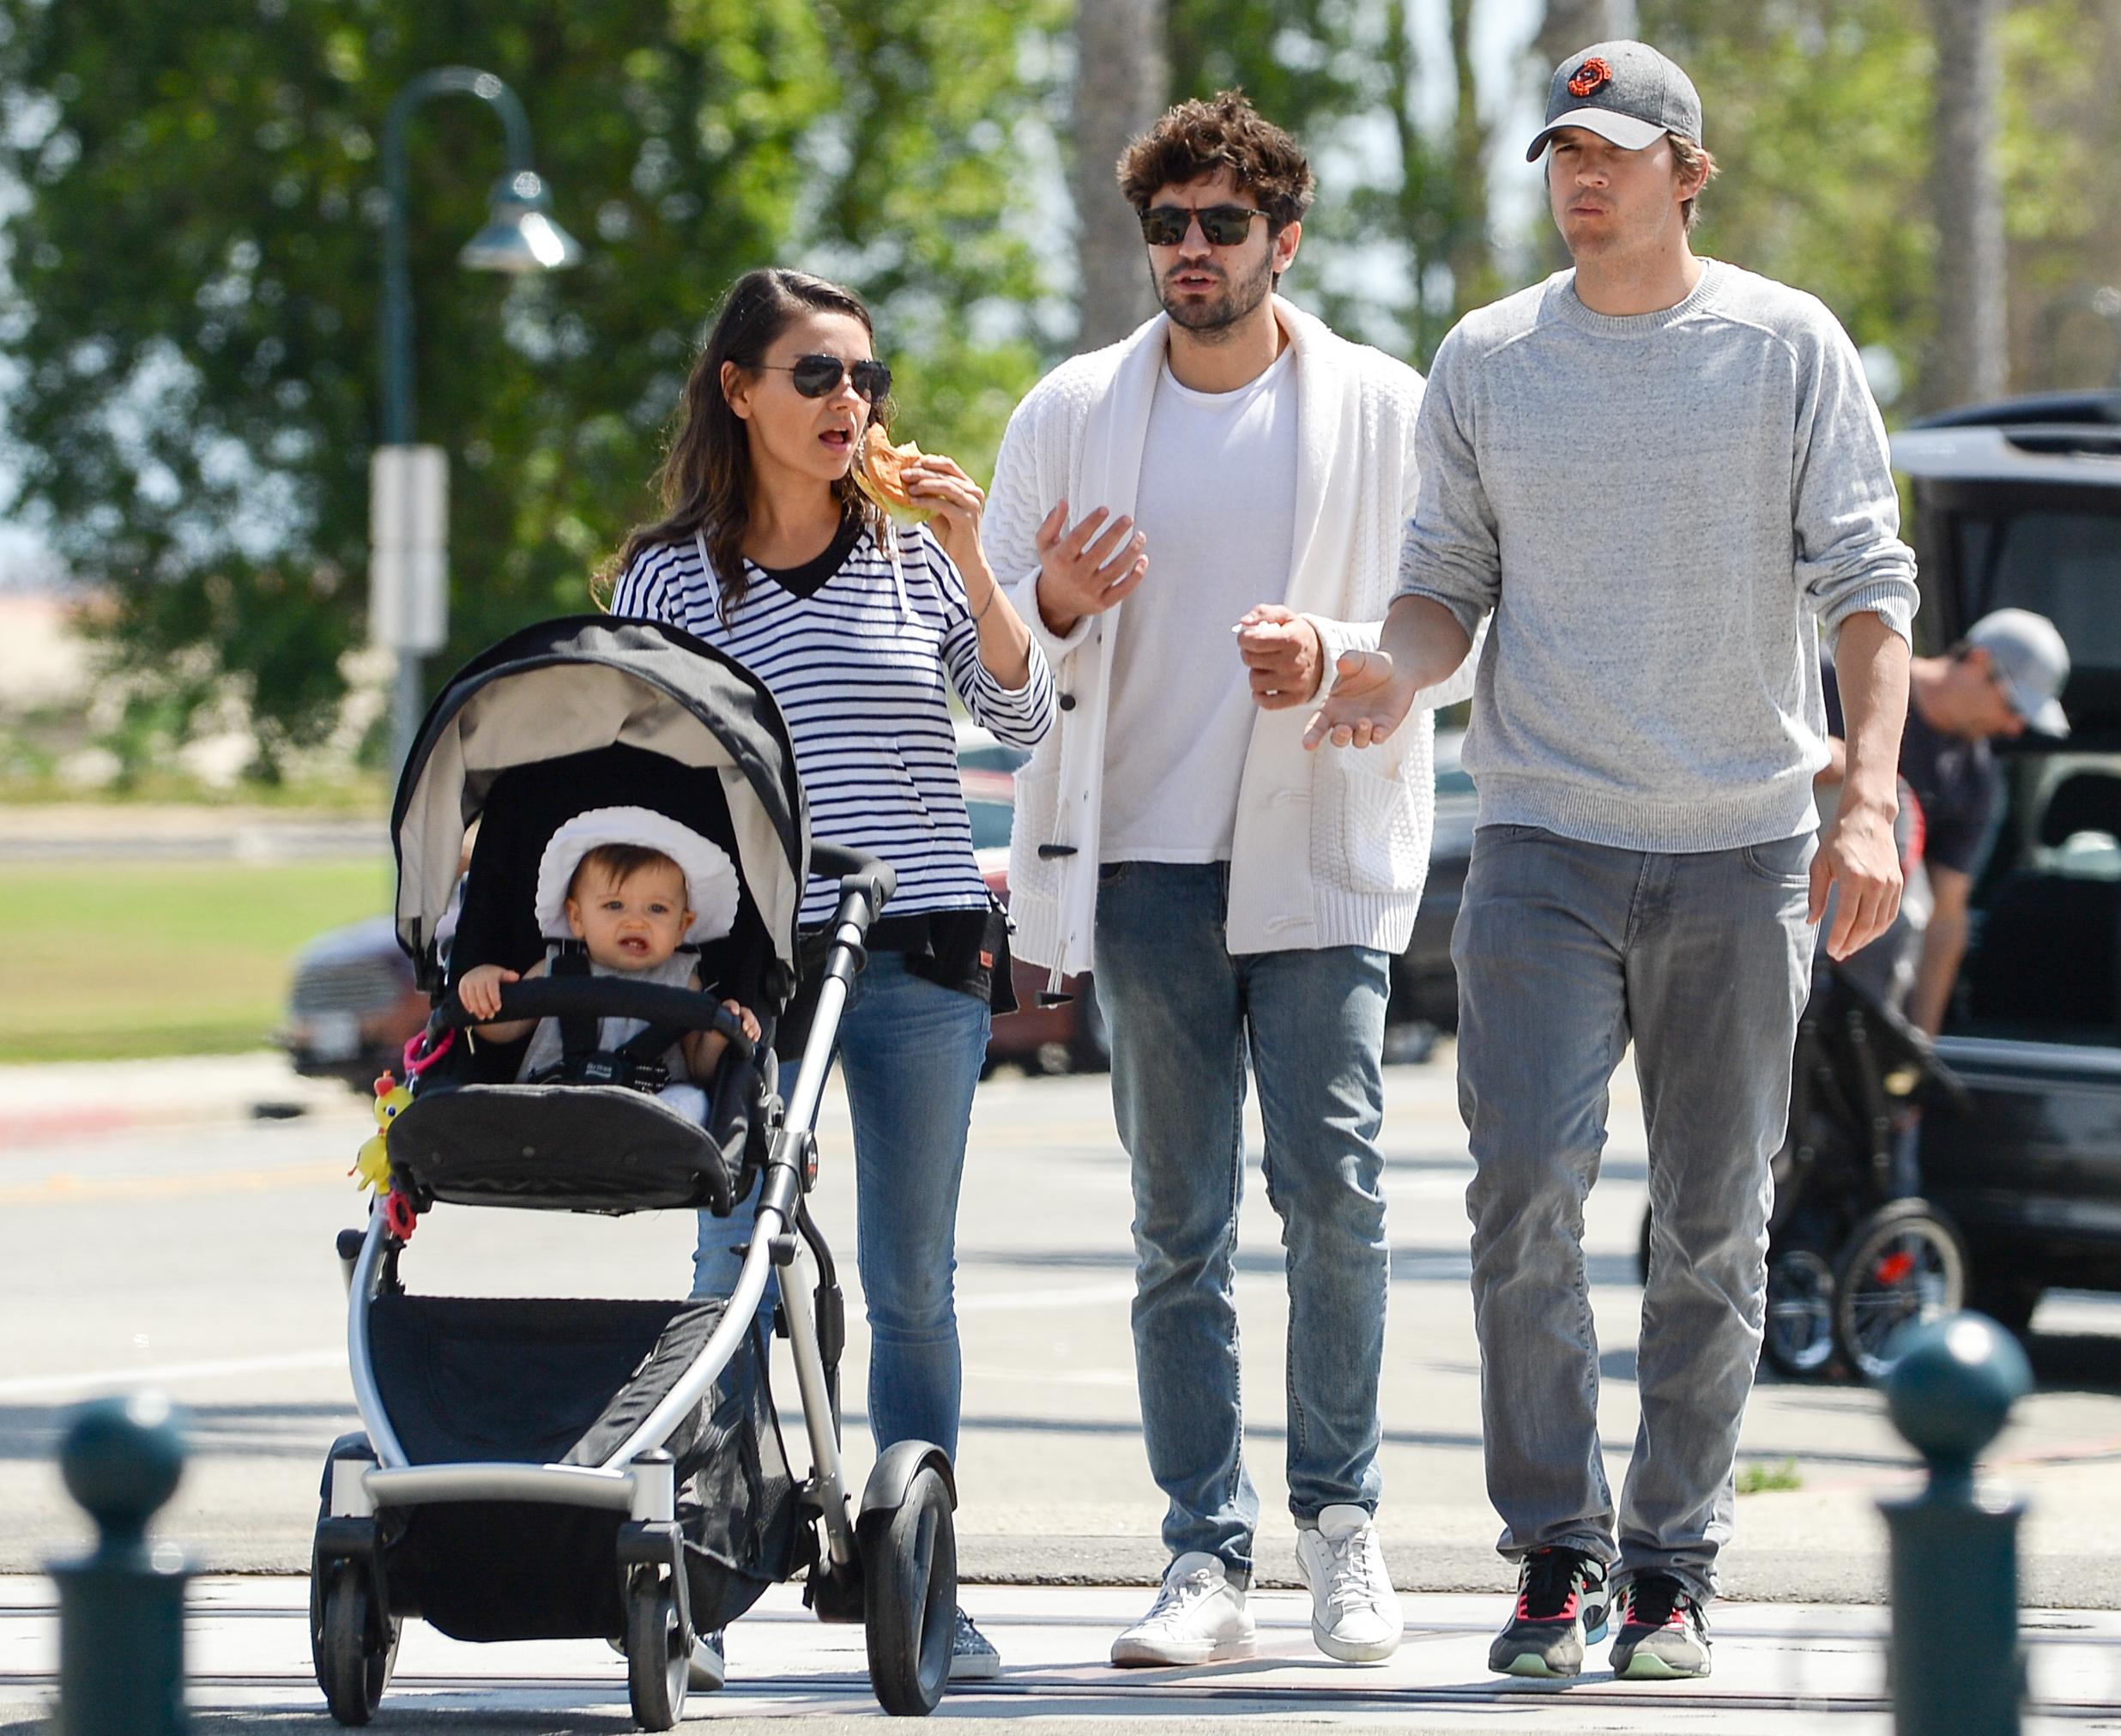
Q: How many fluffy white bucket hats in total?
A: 1